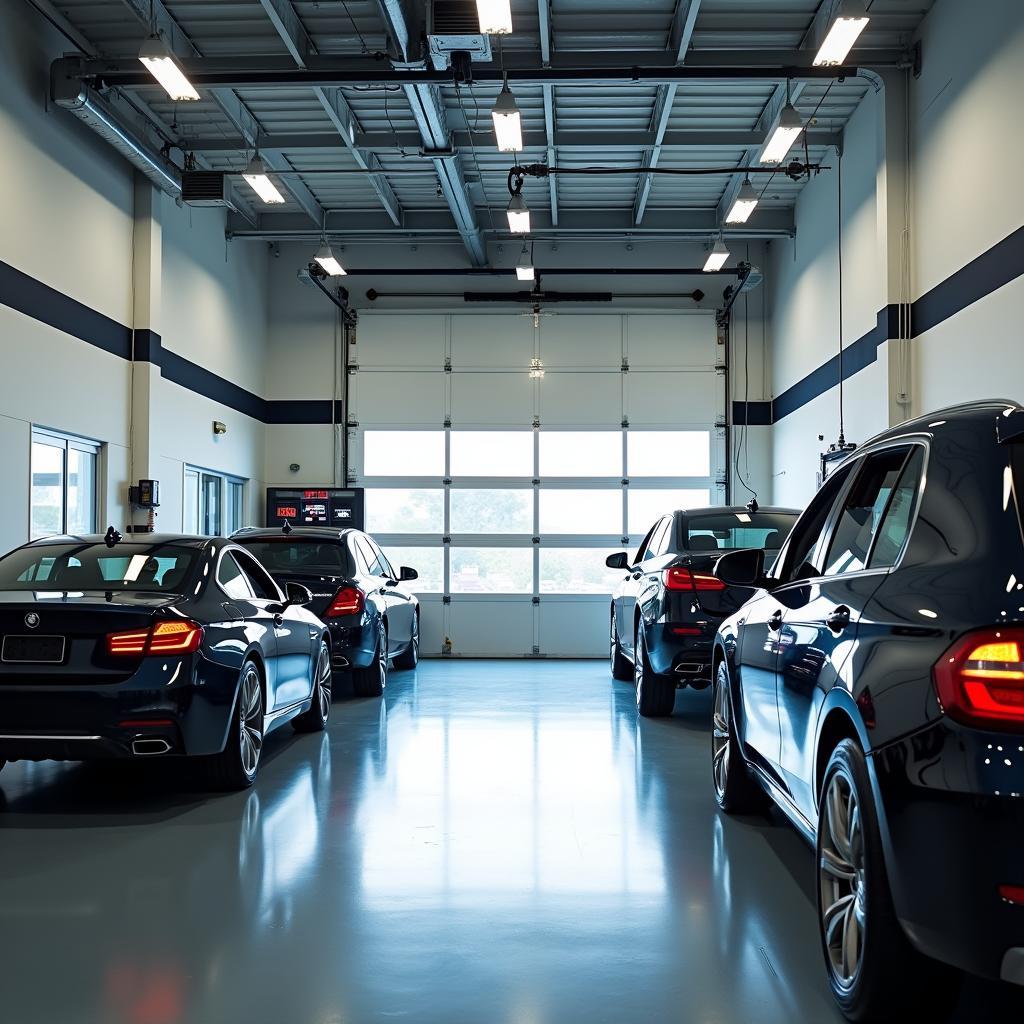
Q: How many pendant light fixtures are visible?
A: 11